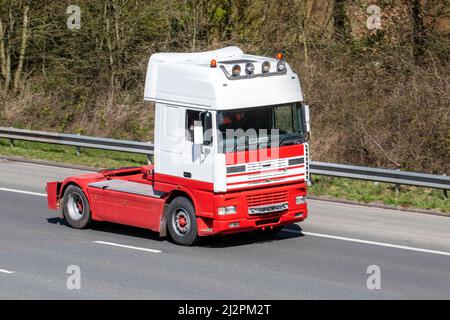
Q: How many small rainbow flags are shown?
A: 0